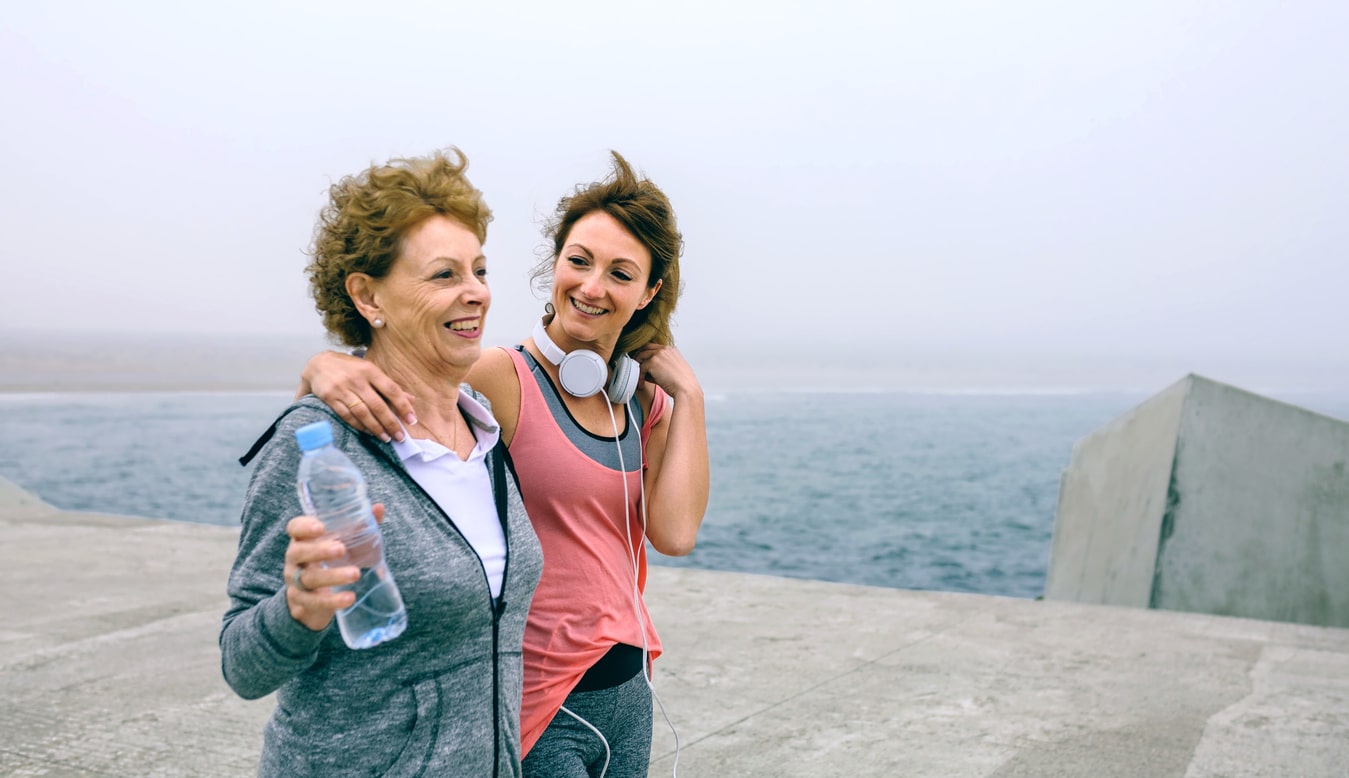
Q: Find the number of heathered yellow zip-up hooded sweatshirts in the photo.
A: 0